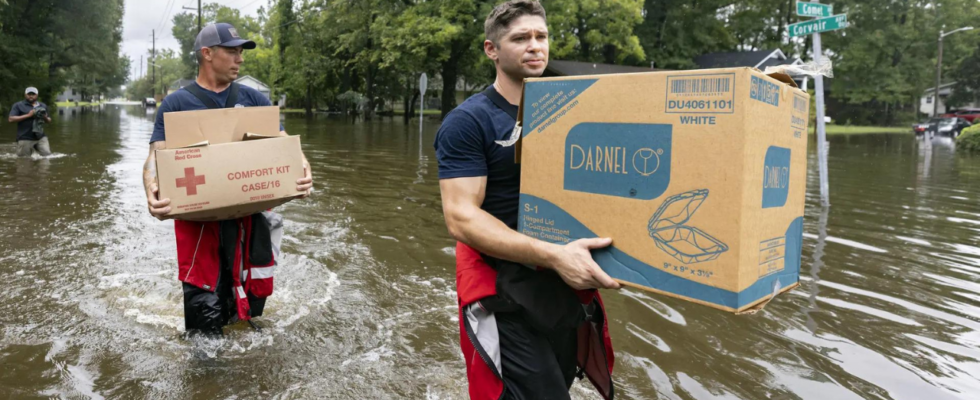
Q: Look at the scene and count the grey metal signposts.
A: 2